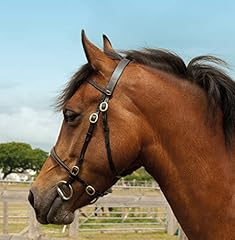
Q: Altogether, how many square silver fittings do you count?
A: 4